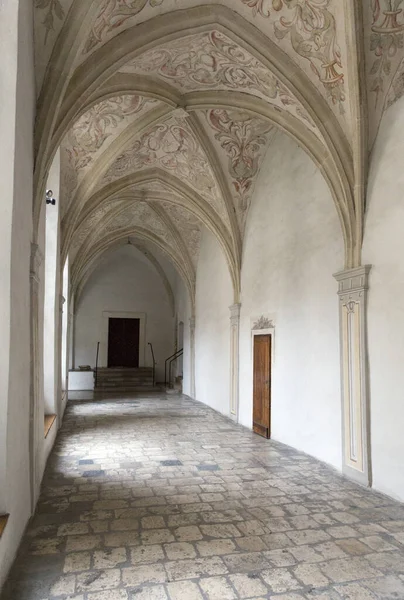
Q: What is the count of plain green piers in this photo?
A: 0